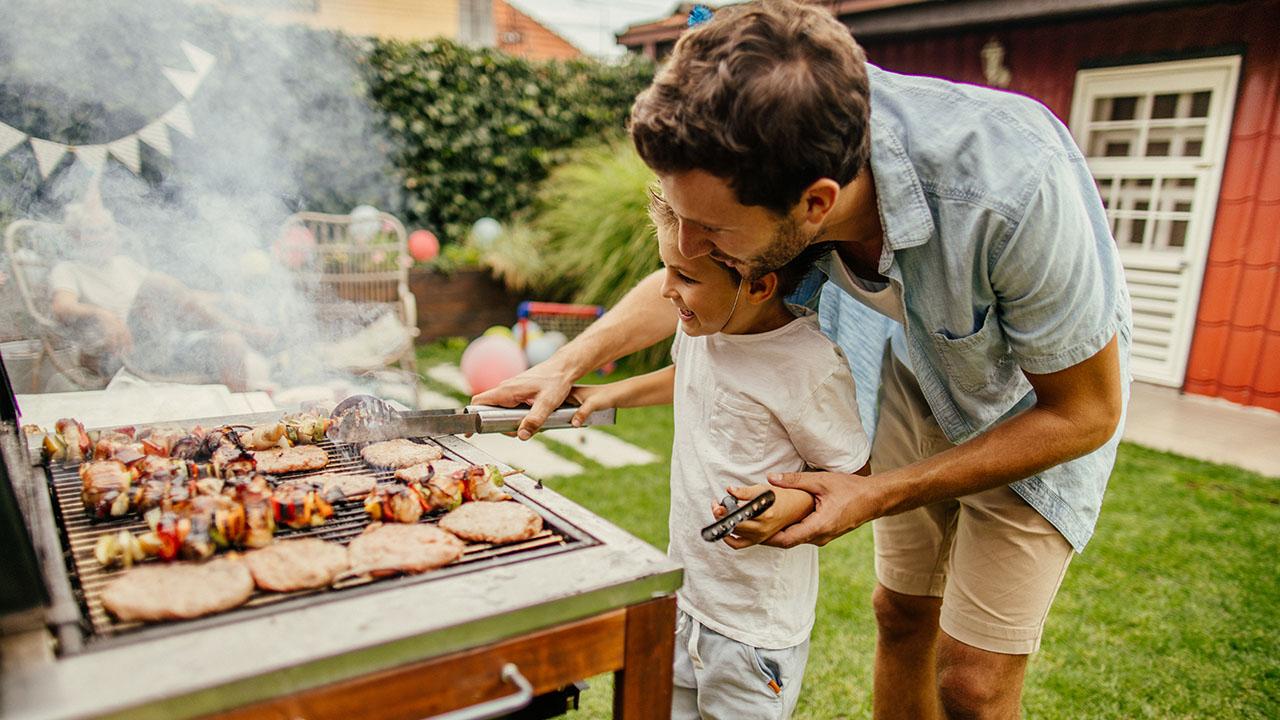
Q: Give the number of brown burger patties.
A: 8